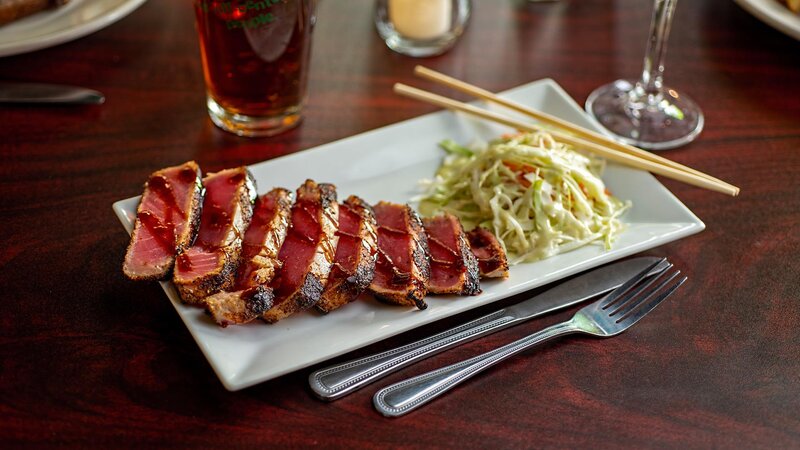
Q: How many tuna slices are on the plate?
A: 8